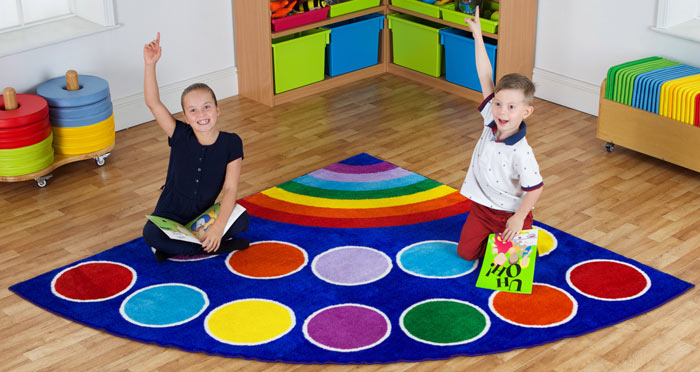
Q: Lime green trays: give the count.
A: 5